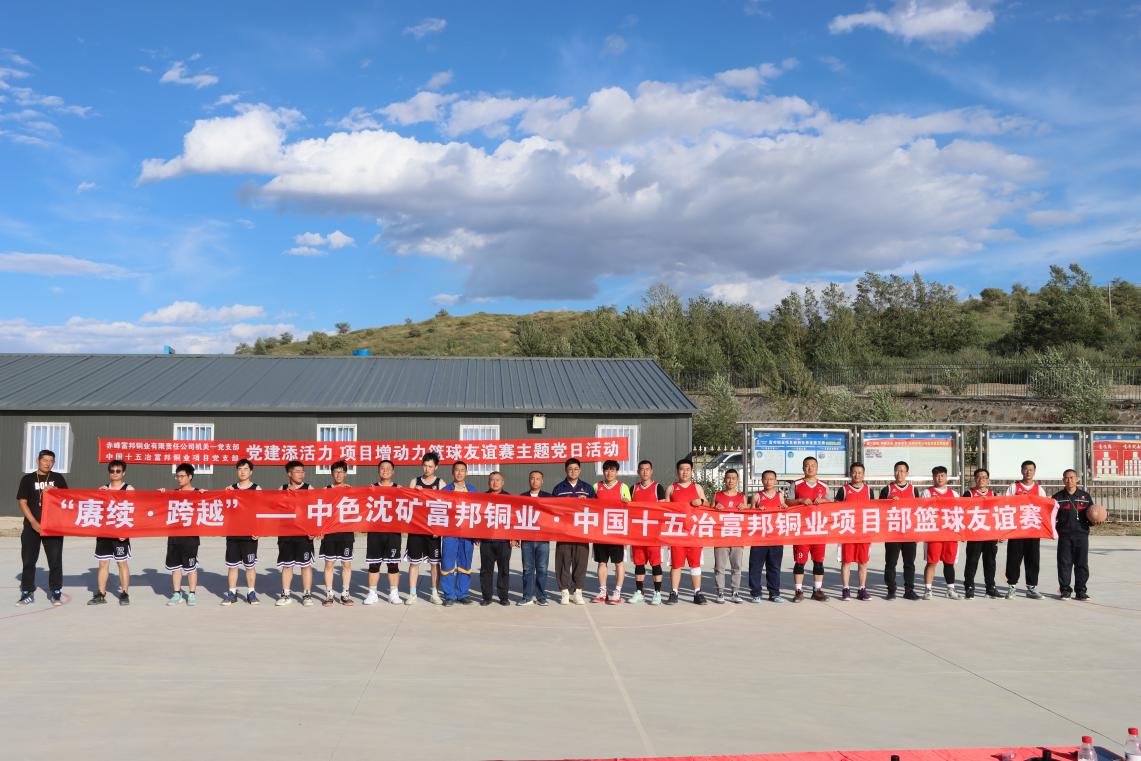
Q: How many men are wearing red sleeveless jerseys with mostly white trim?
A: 10